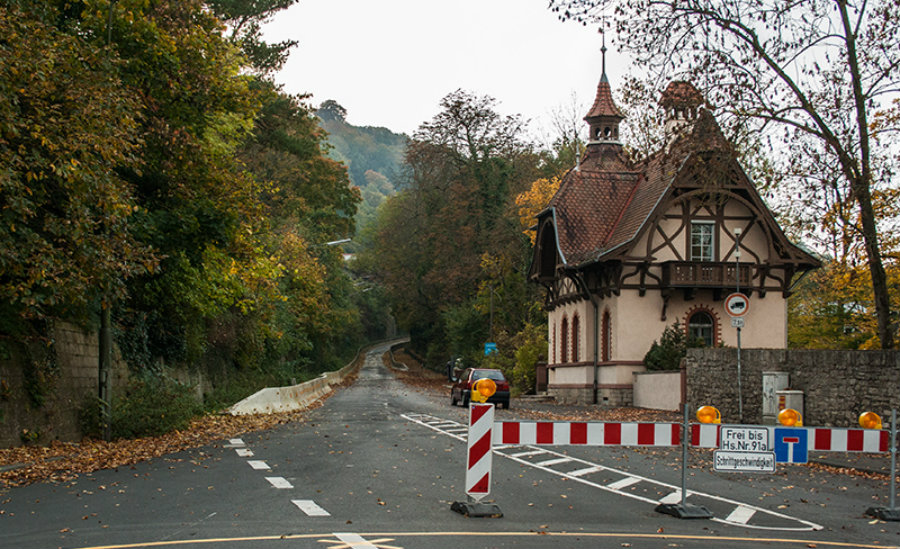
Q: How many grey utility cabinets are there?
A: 2